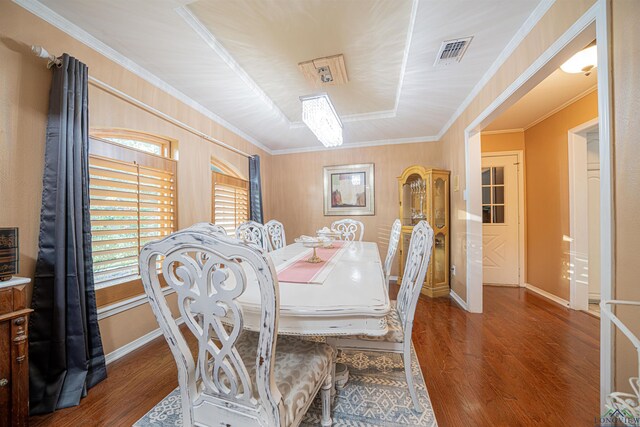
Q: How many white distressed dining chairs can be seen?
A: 7